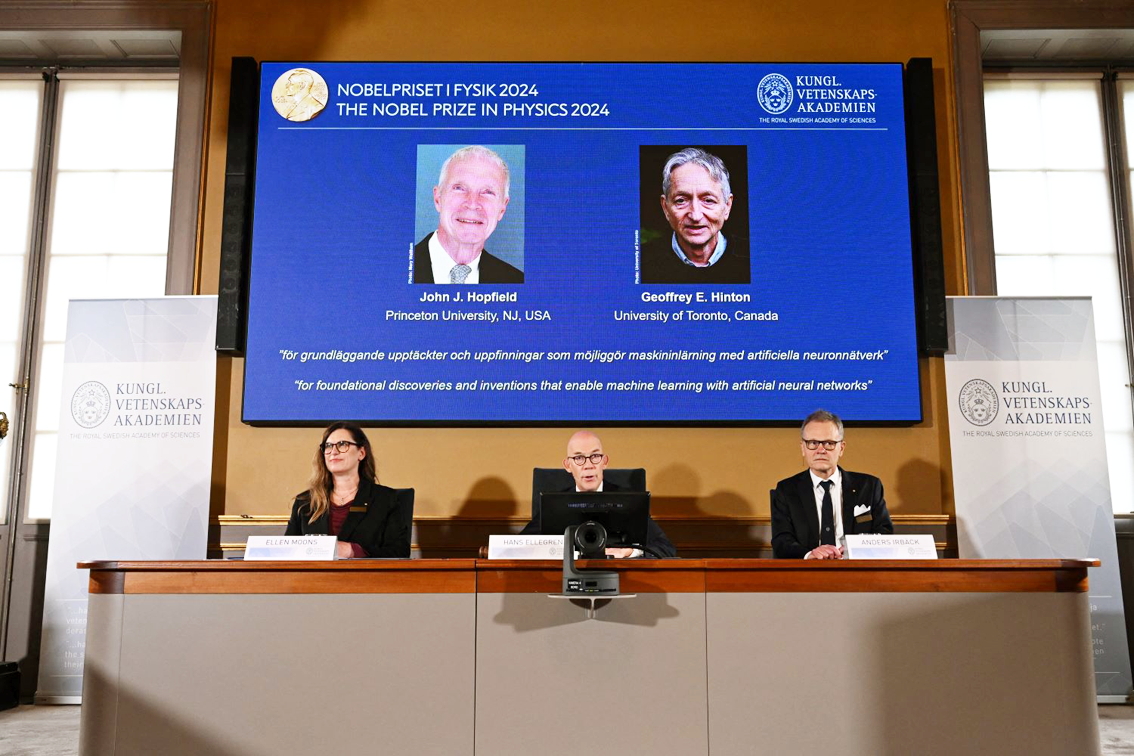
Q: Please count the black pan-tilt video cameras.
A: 1